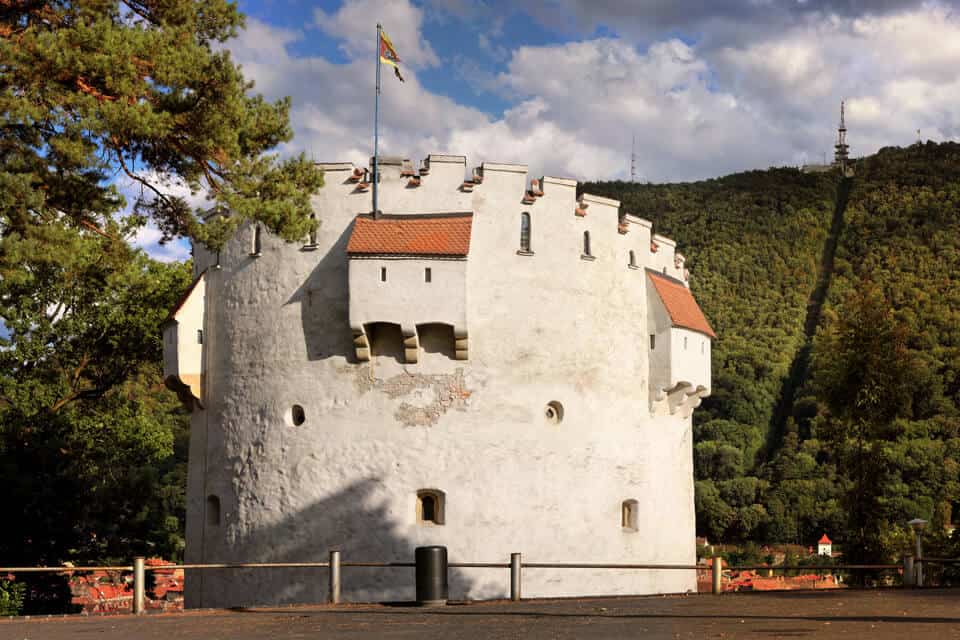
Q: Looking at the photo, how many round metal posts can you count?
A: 5